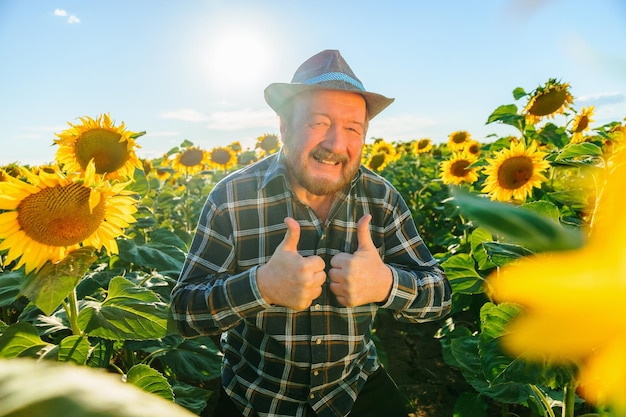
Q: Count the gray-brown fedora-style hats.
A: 1